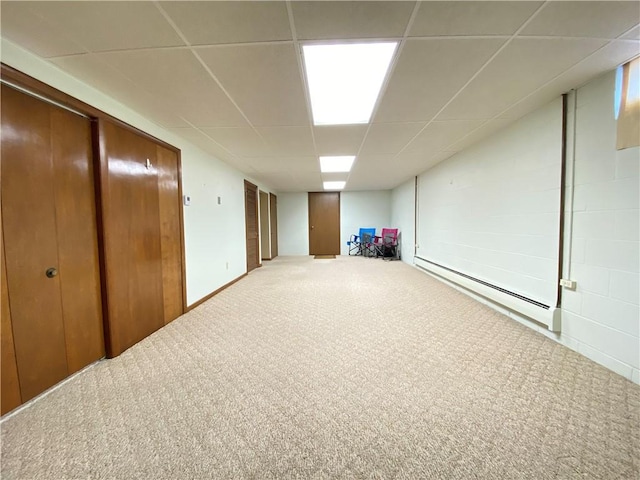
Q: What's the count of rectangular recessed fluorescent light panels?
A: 3